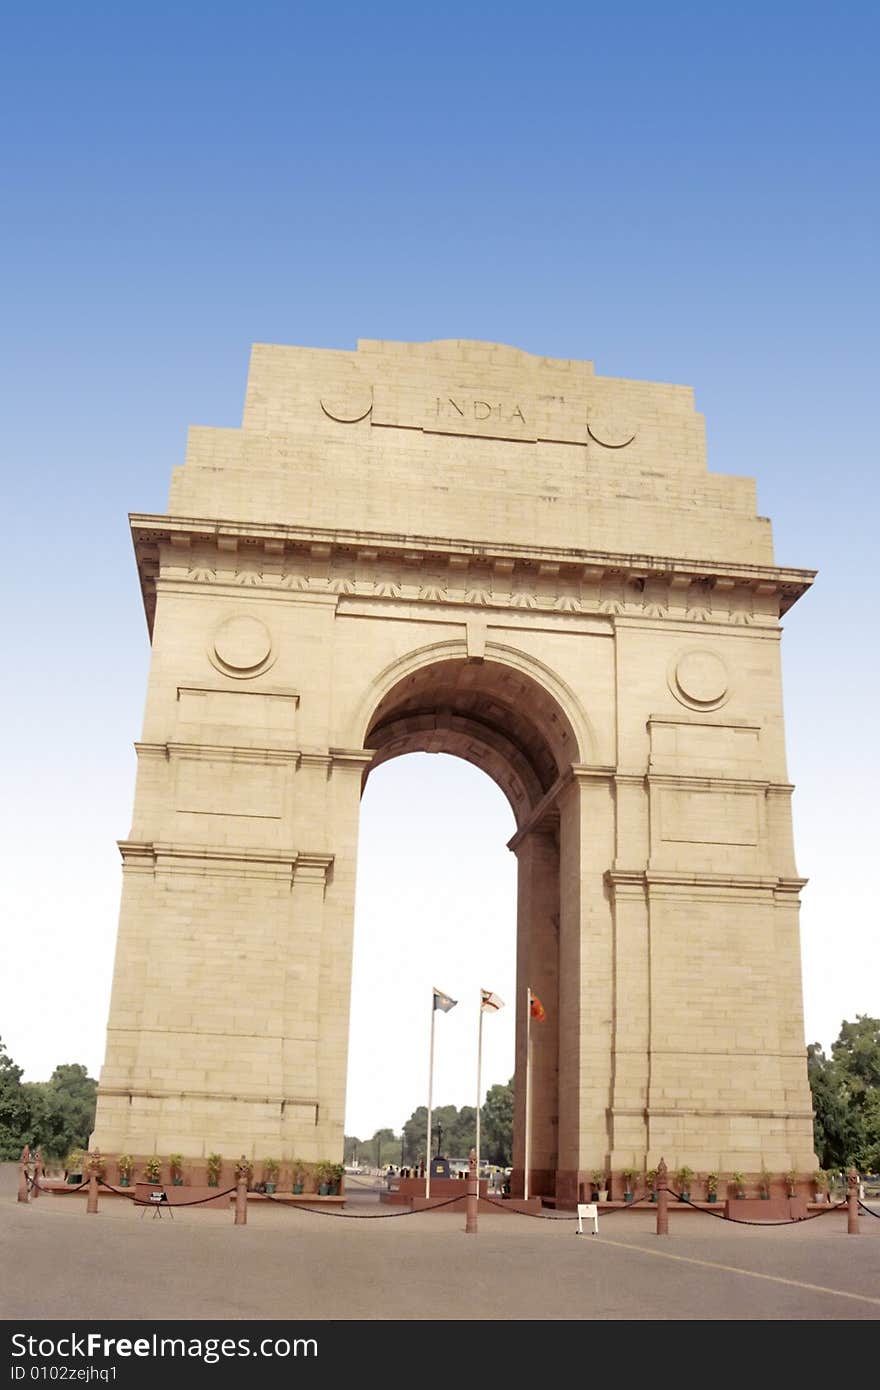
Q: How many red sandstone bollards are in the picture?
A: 7